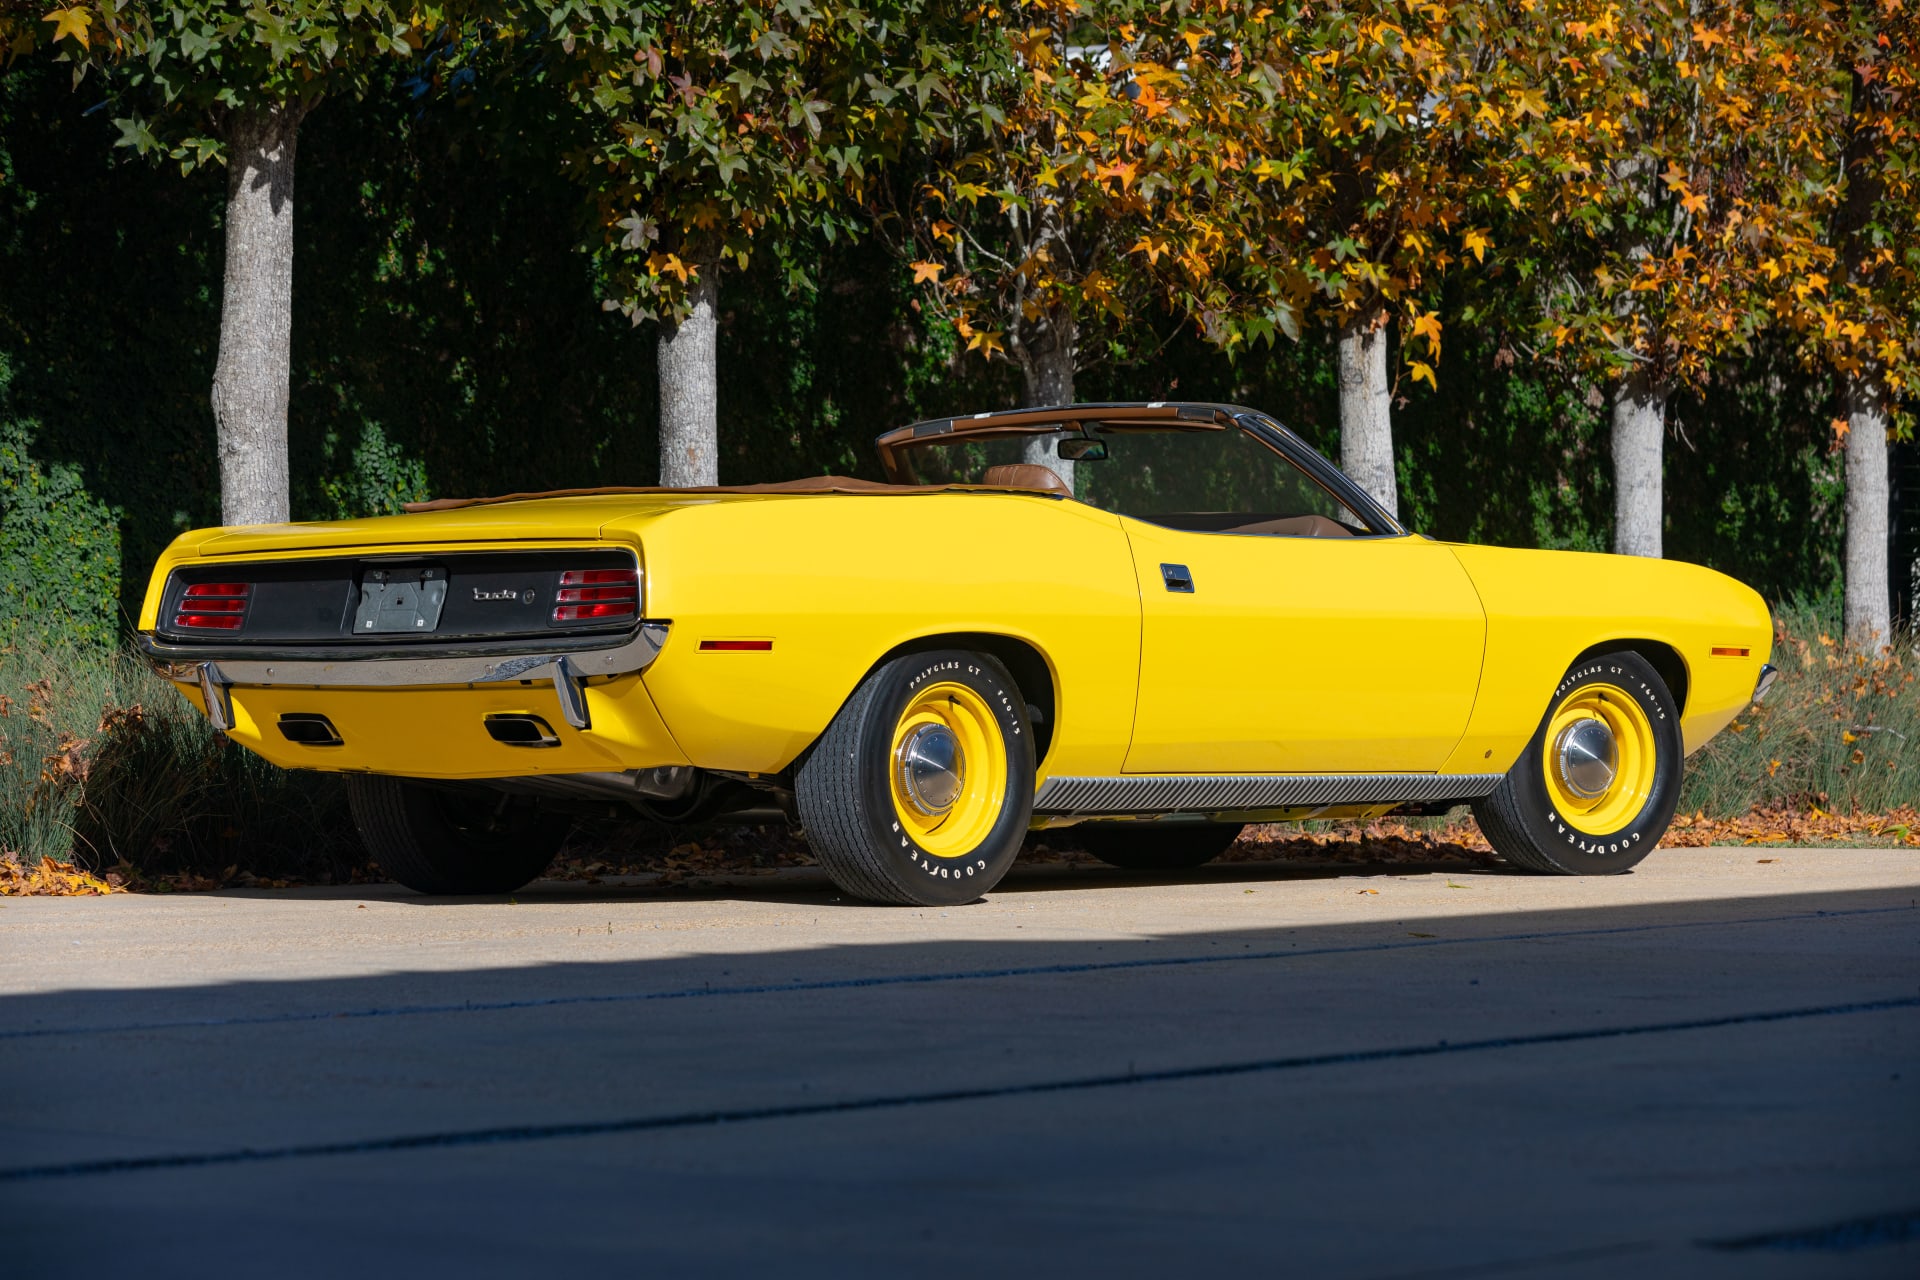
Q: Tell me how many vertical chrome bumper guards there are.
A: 2